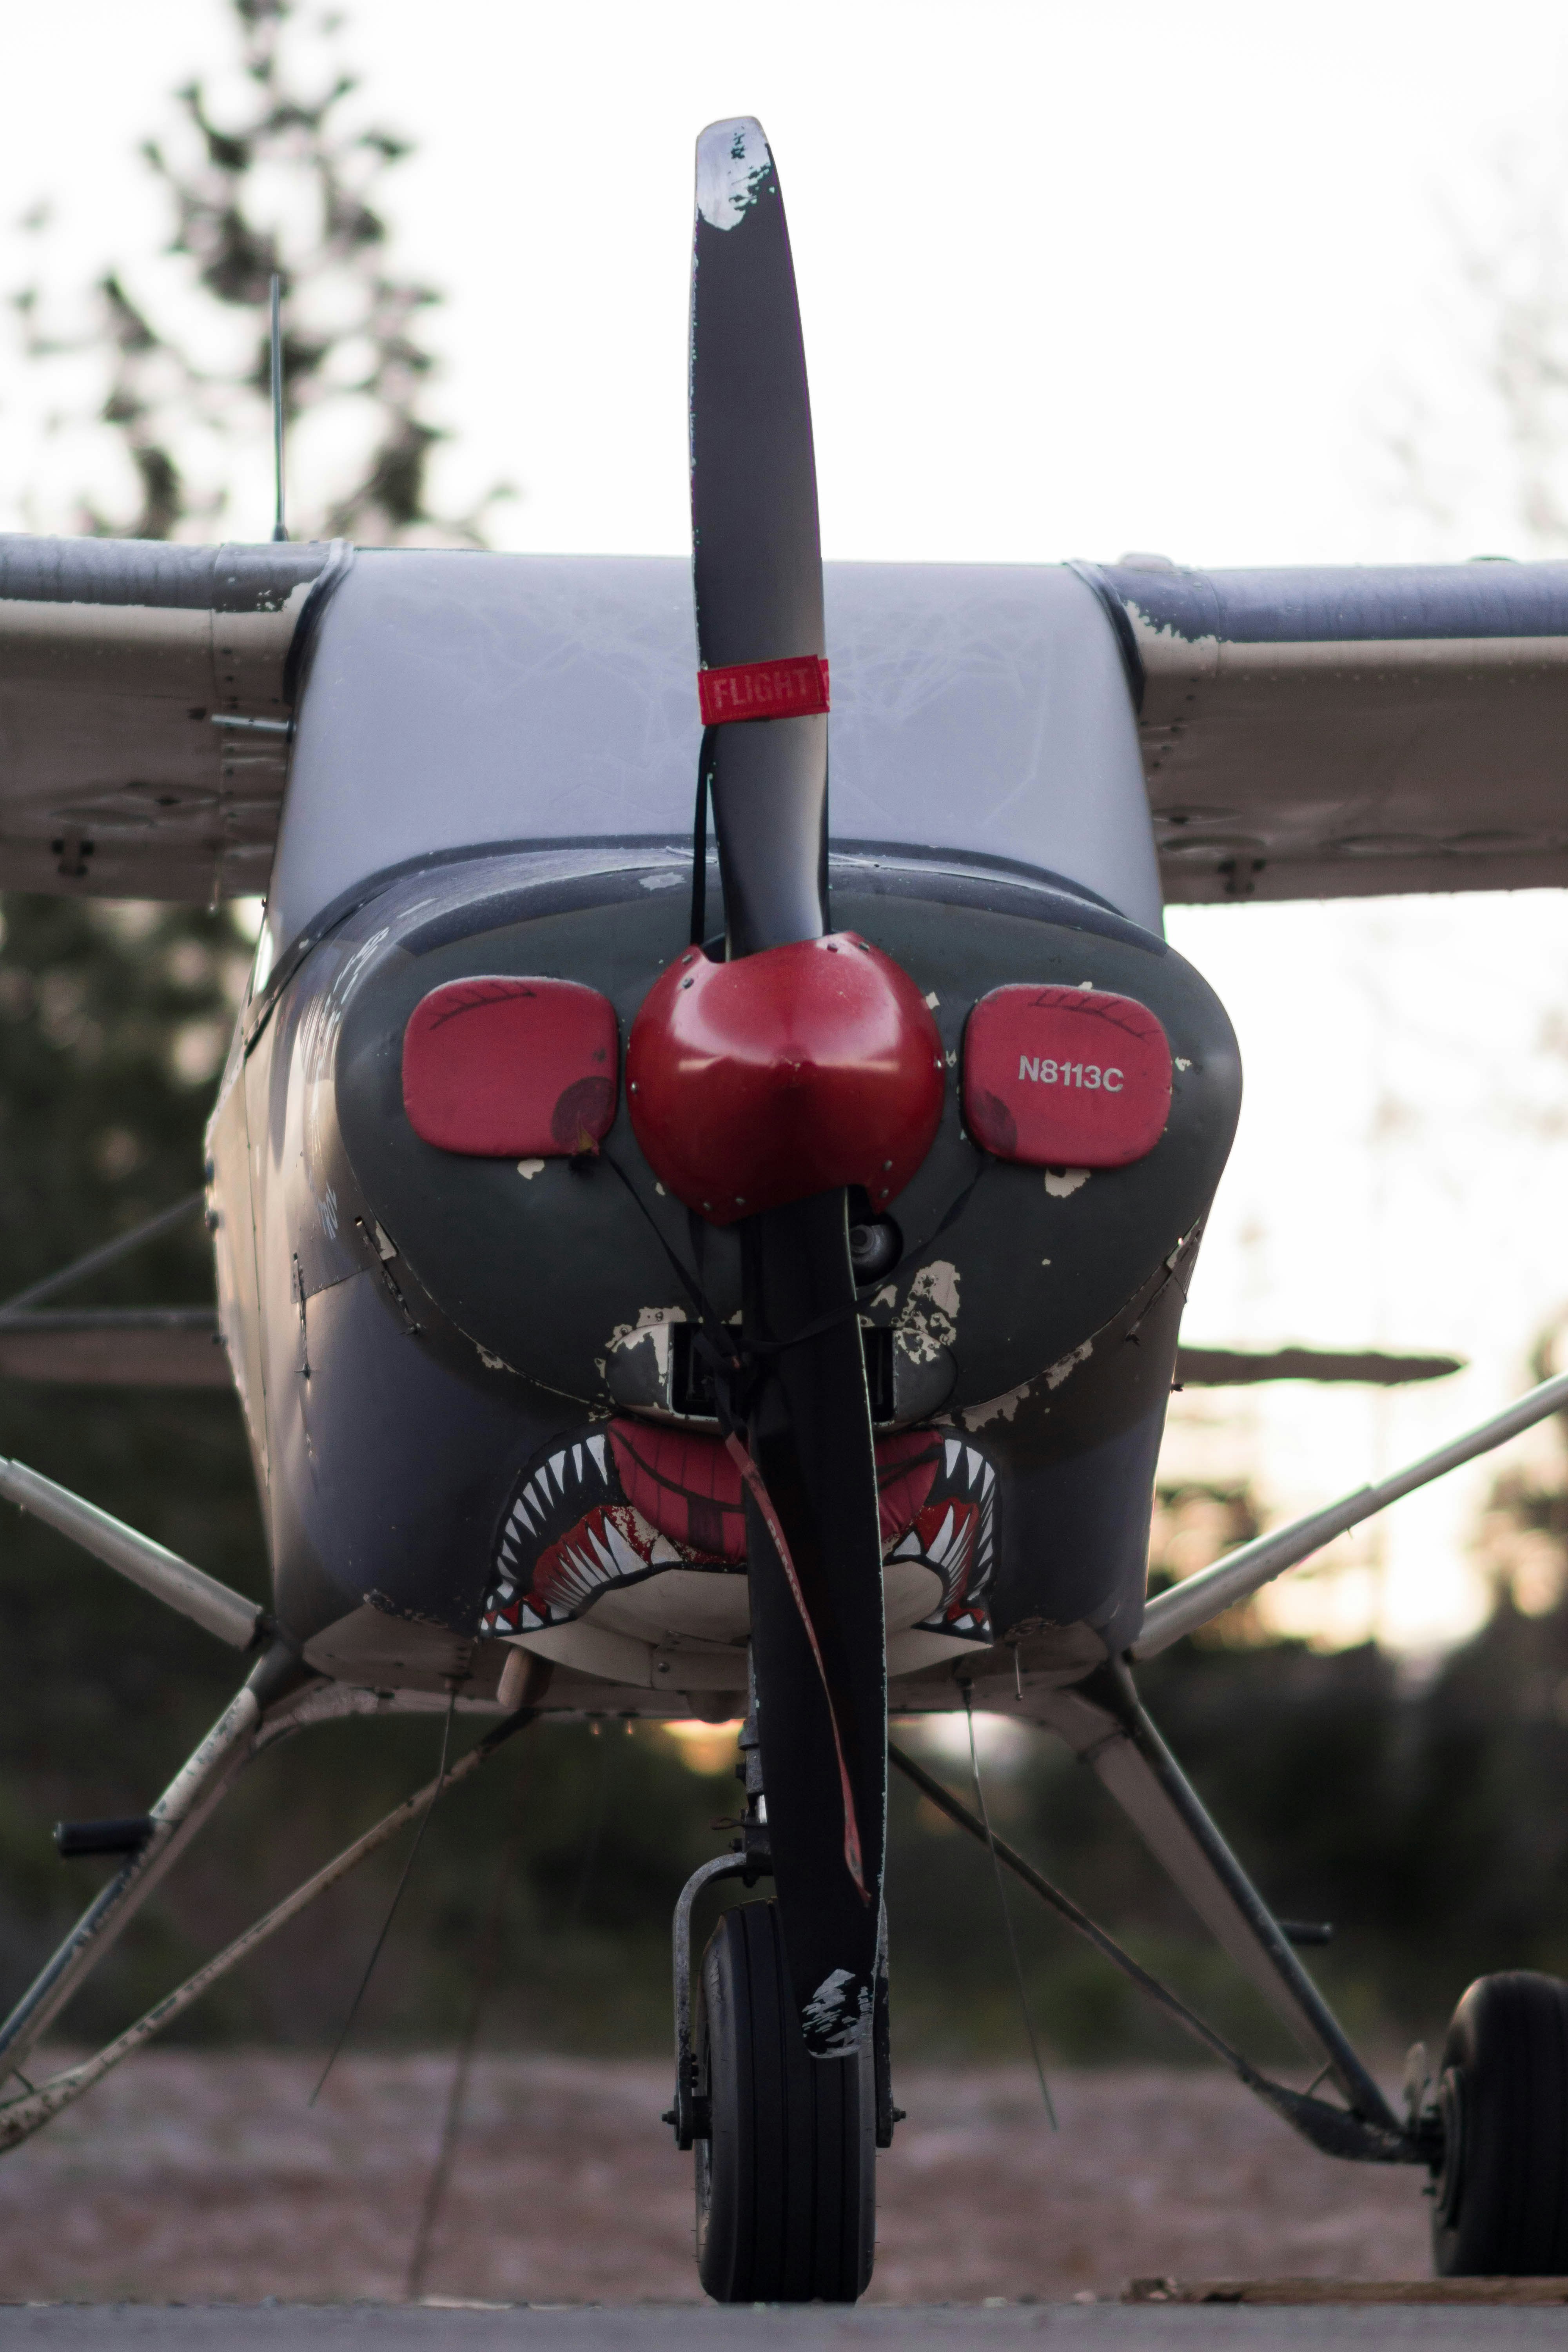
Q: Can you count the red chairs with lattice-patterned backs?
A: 0